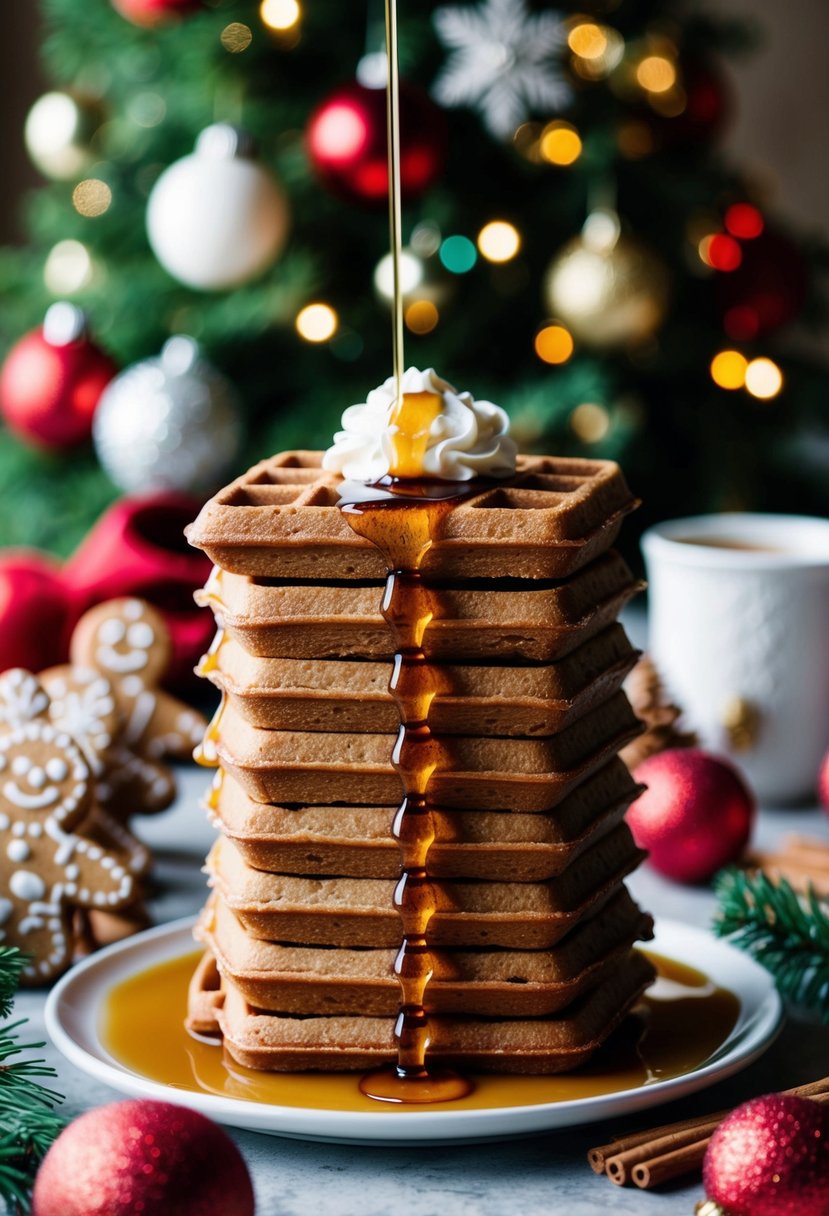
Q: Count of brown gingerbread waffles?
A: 8